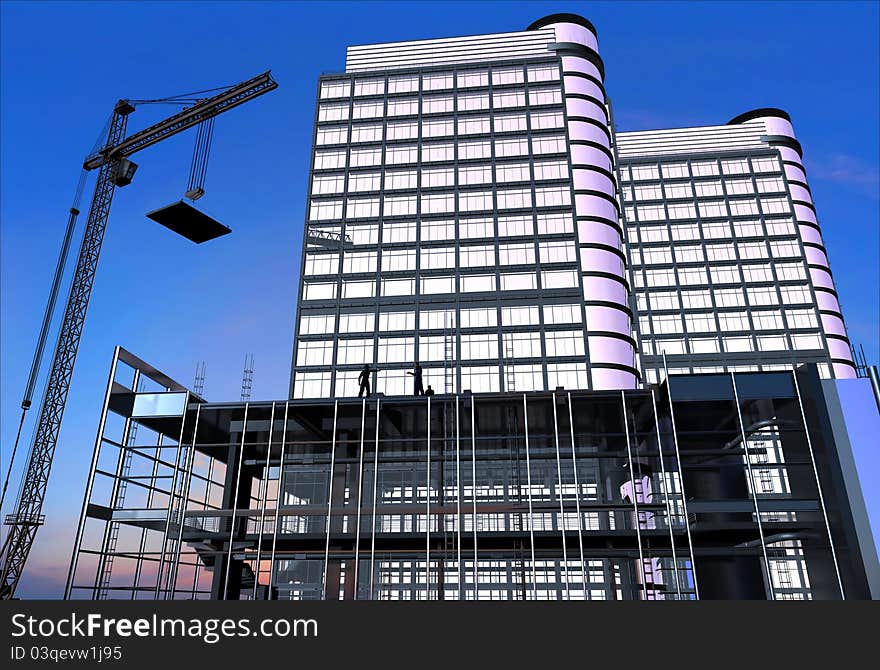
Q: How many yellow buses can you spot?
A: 0